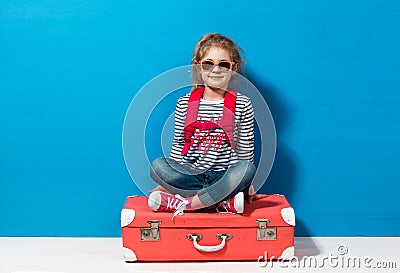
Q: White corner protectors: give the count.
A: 4